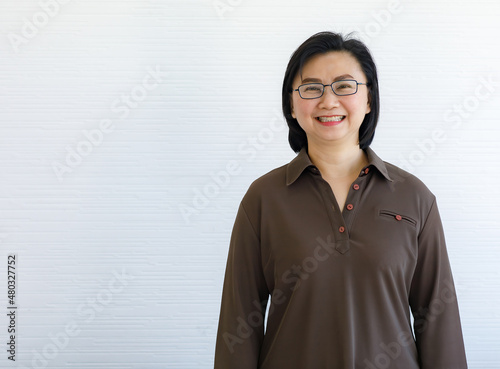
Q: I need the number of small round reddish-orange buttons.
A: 5